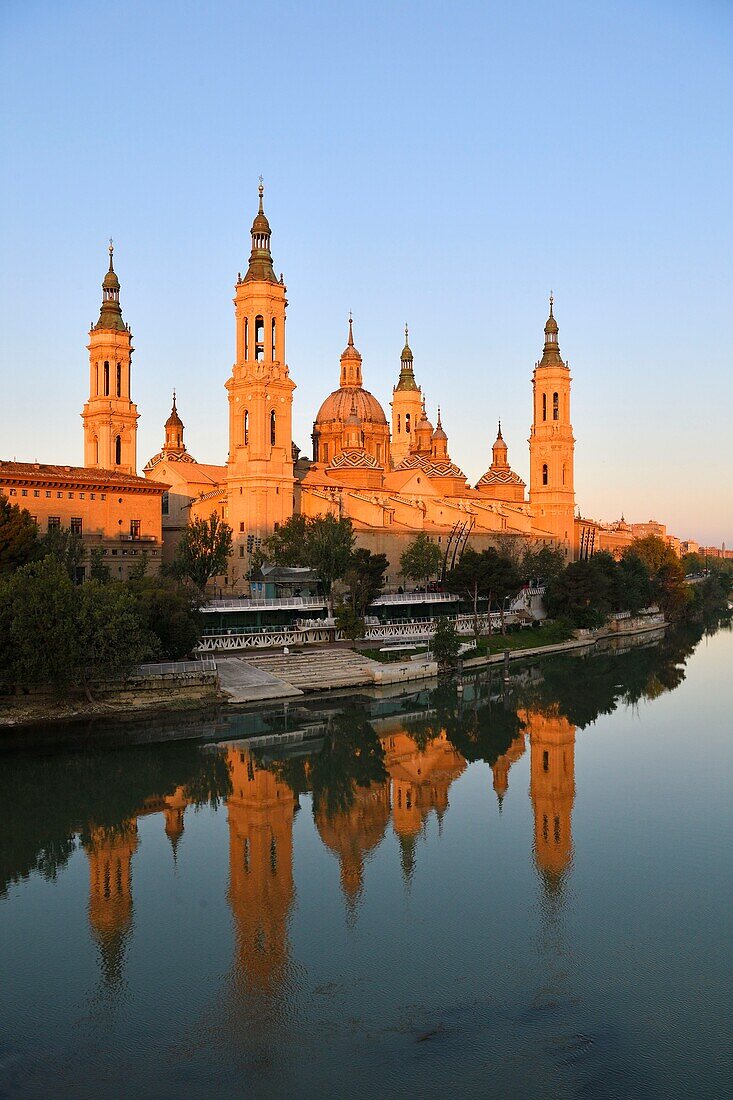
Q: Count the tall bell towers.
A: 4